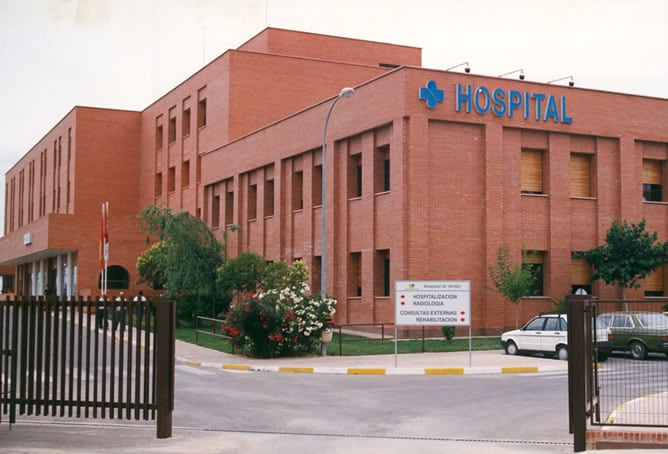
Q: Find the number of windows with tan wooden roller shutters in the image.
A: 6